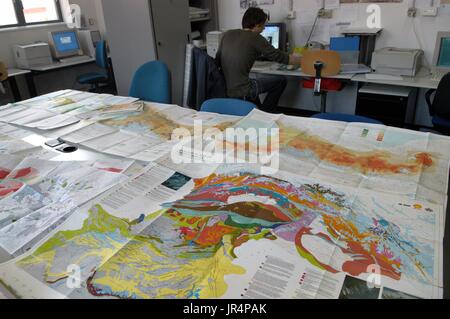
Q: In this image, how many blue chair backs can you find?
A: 4